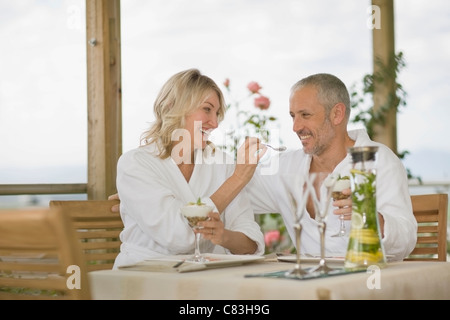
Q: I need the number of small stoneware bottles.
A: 0